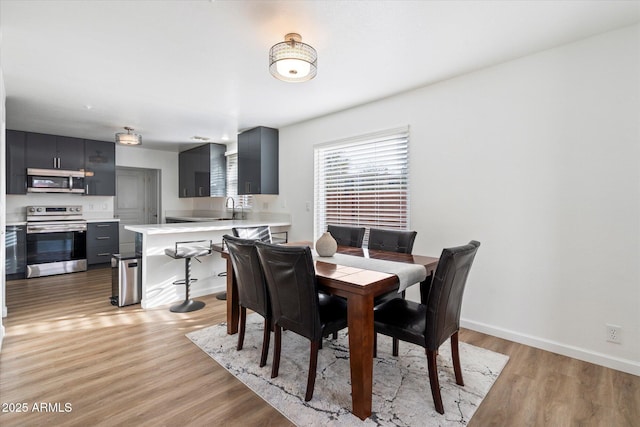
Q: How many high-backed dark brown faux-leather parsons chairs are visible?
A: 6